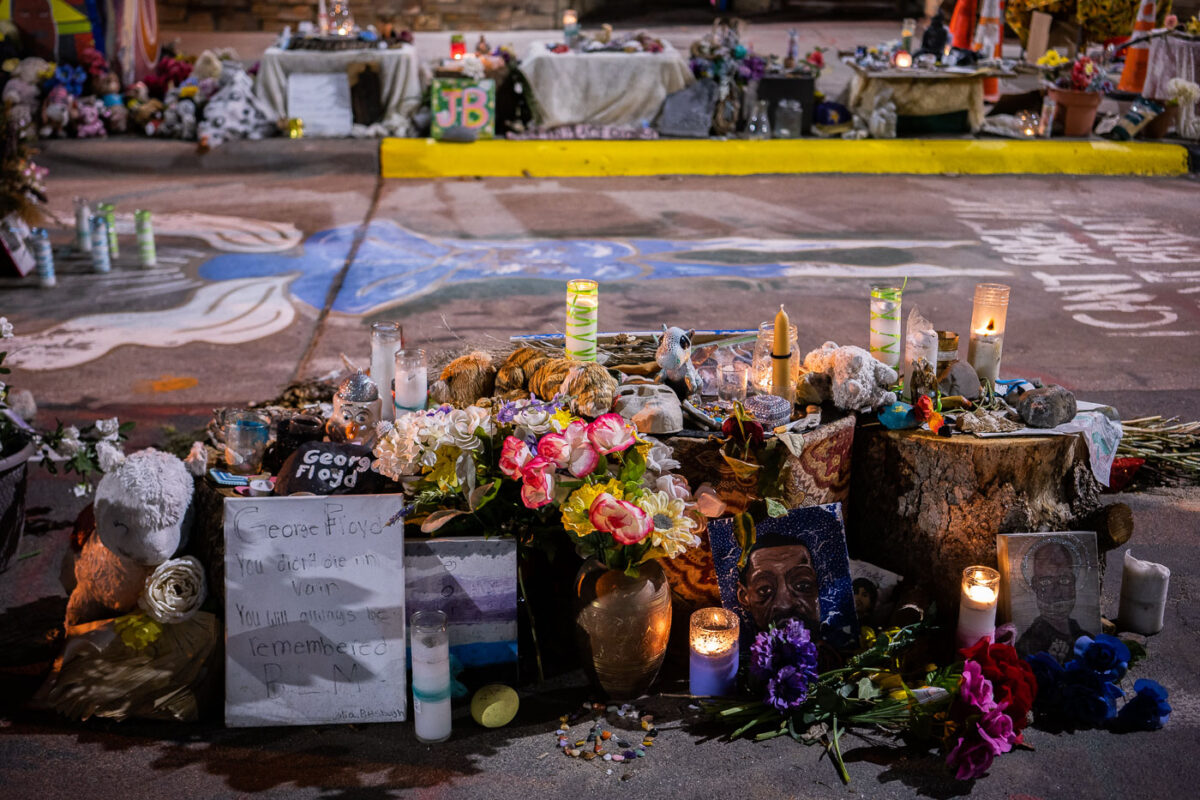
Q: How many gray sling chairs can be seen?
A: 0